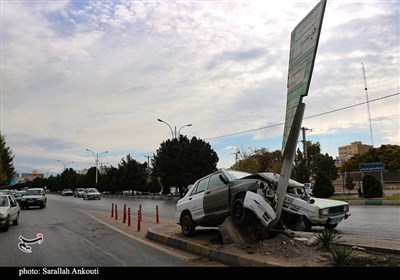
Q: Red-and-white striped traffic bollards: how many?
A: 7